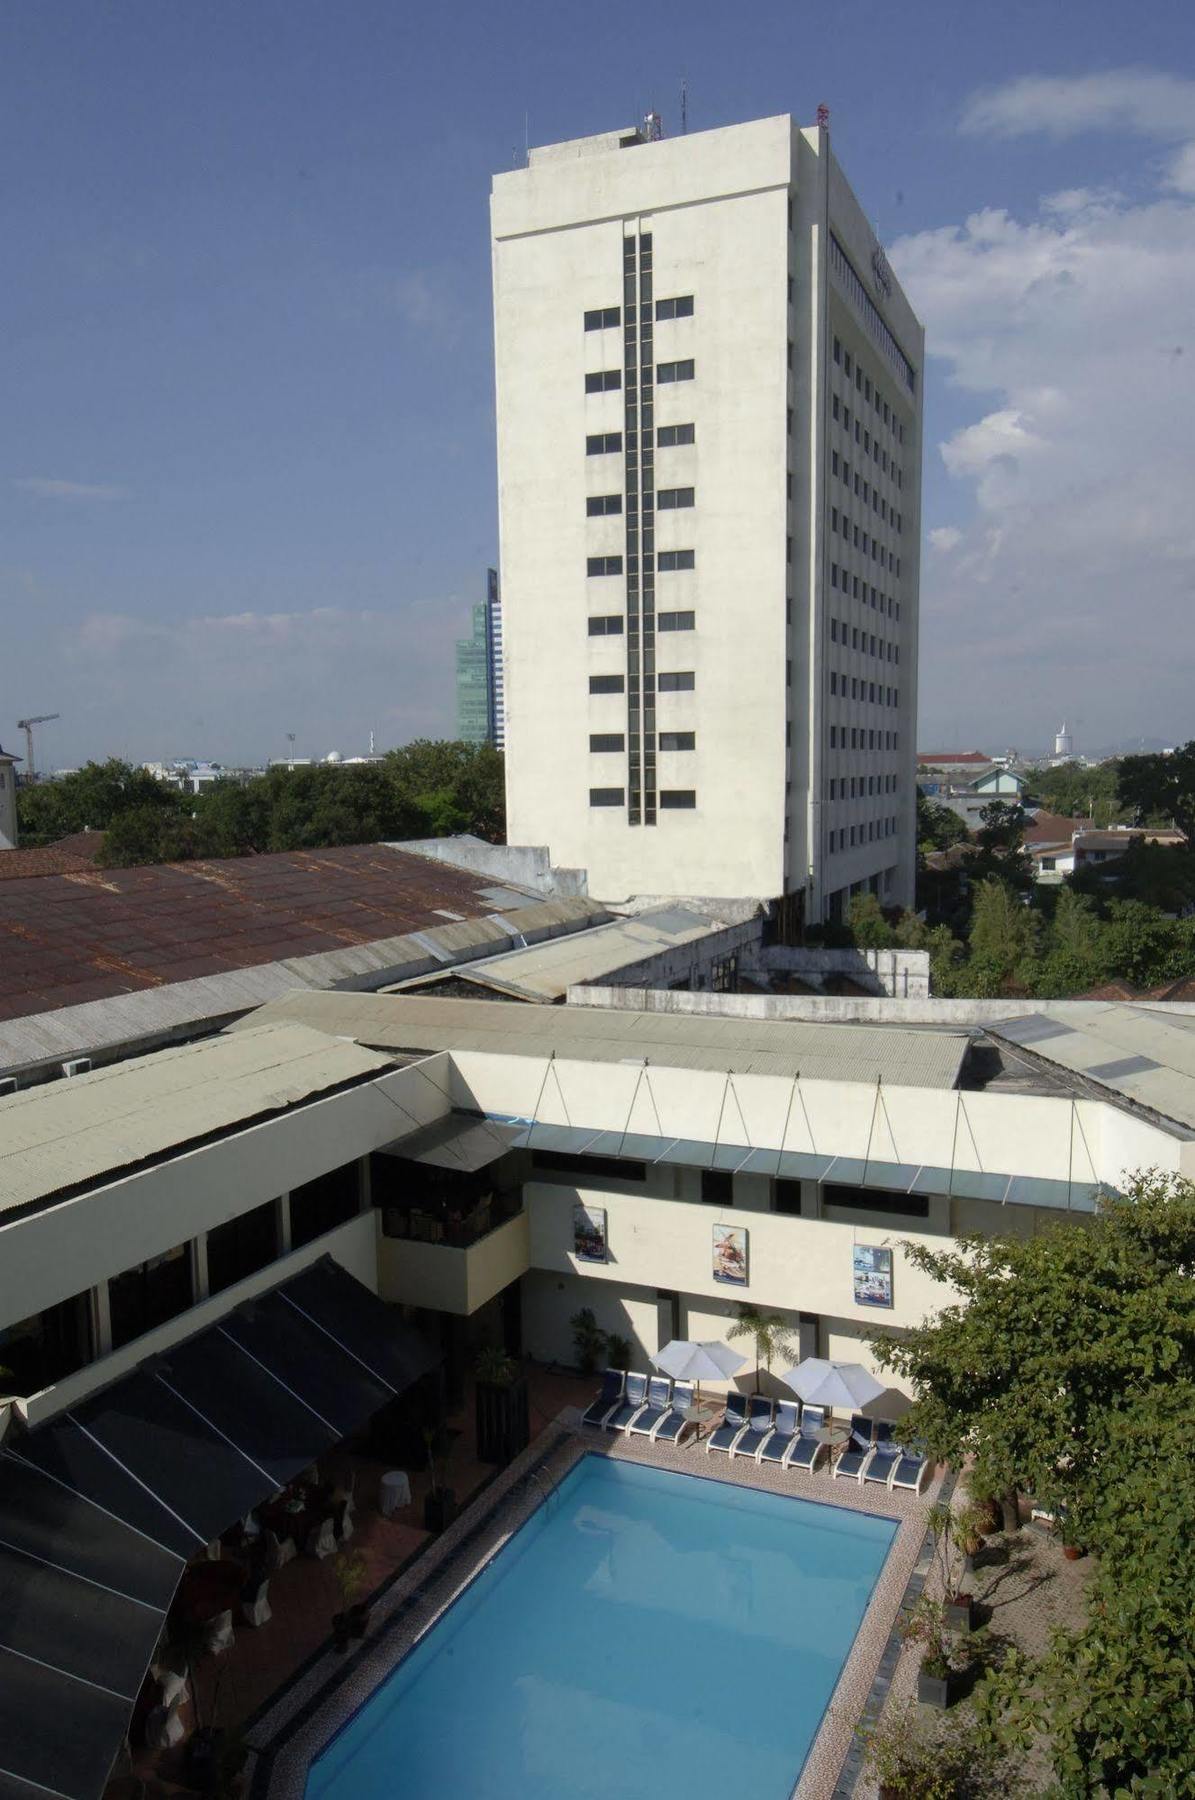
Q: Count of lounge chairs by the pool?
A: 11